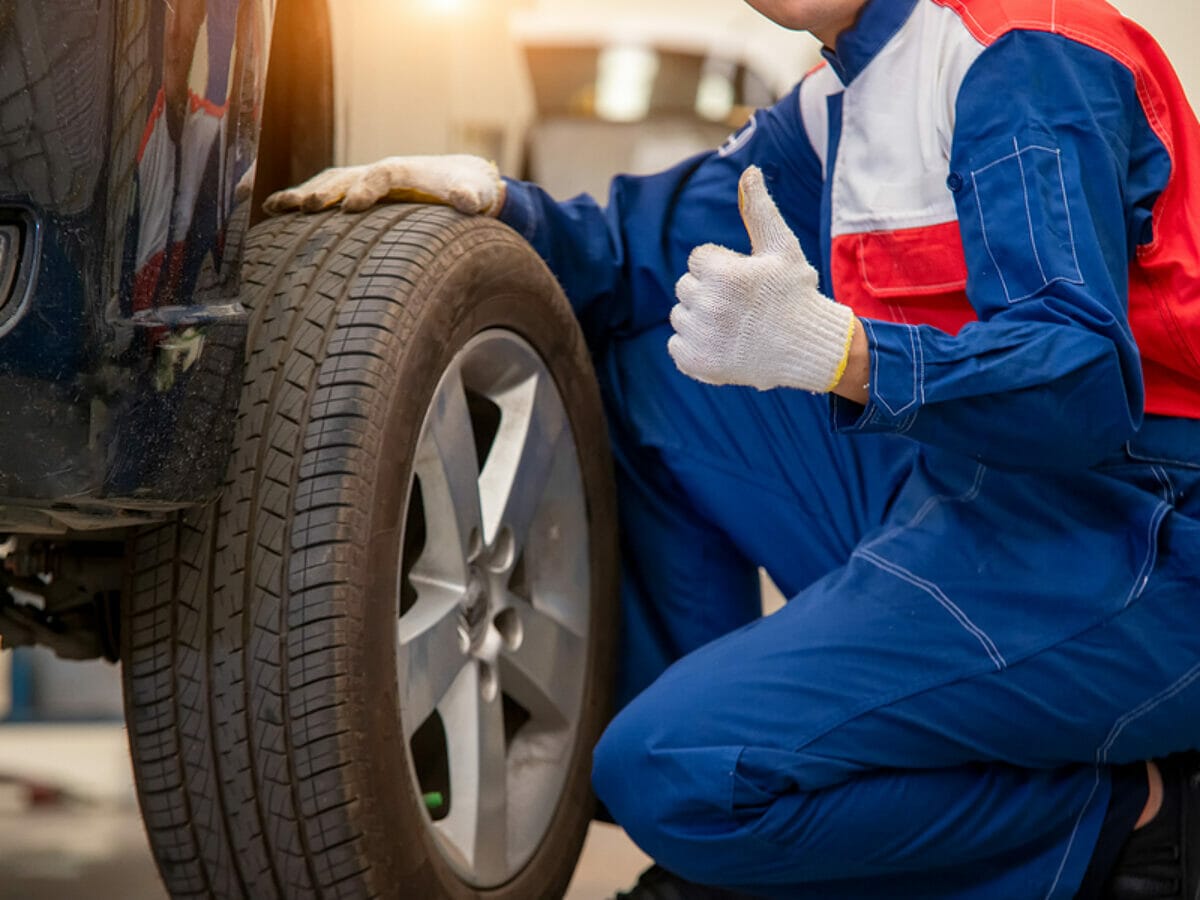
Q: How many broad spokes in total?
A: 5